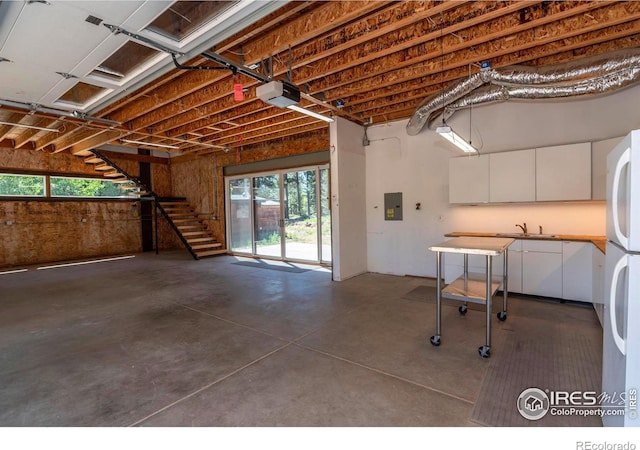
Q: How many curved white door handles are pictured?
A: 2